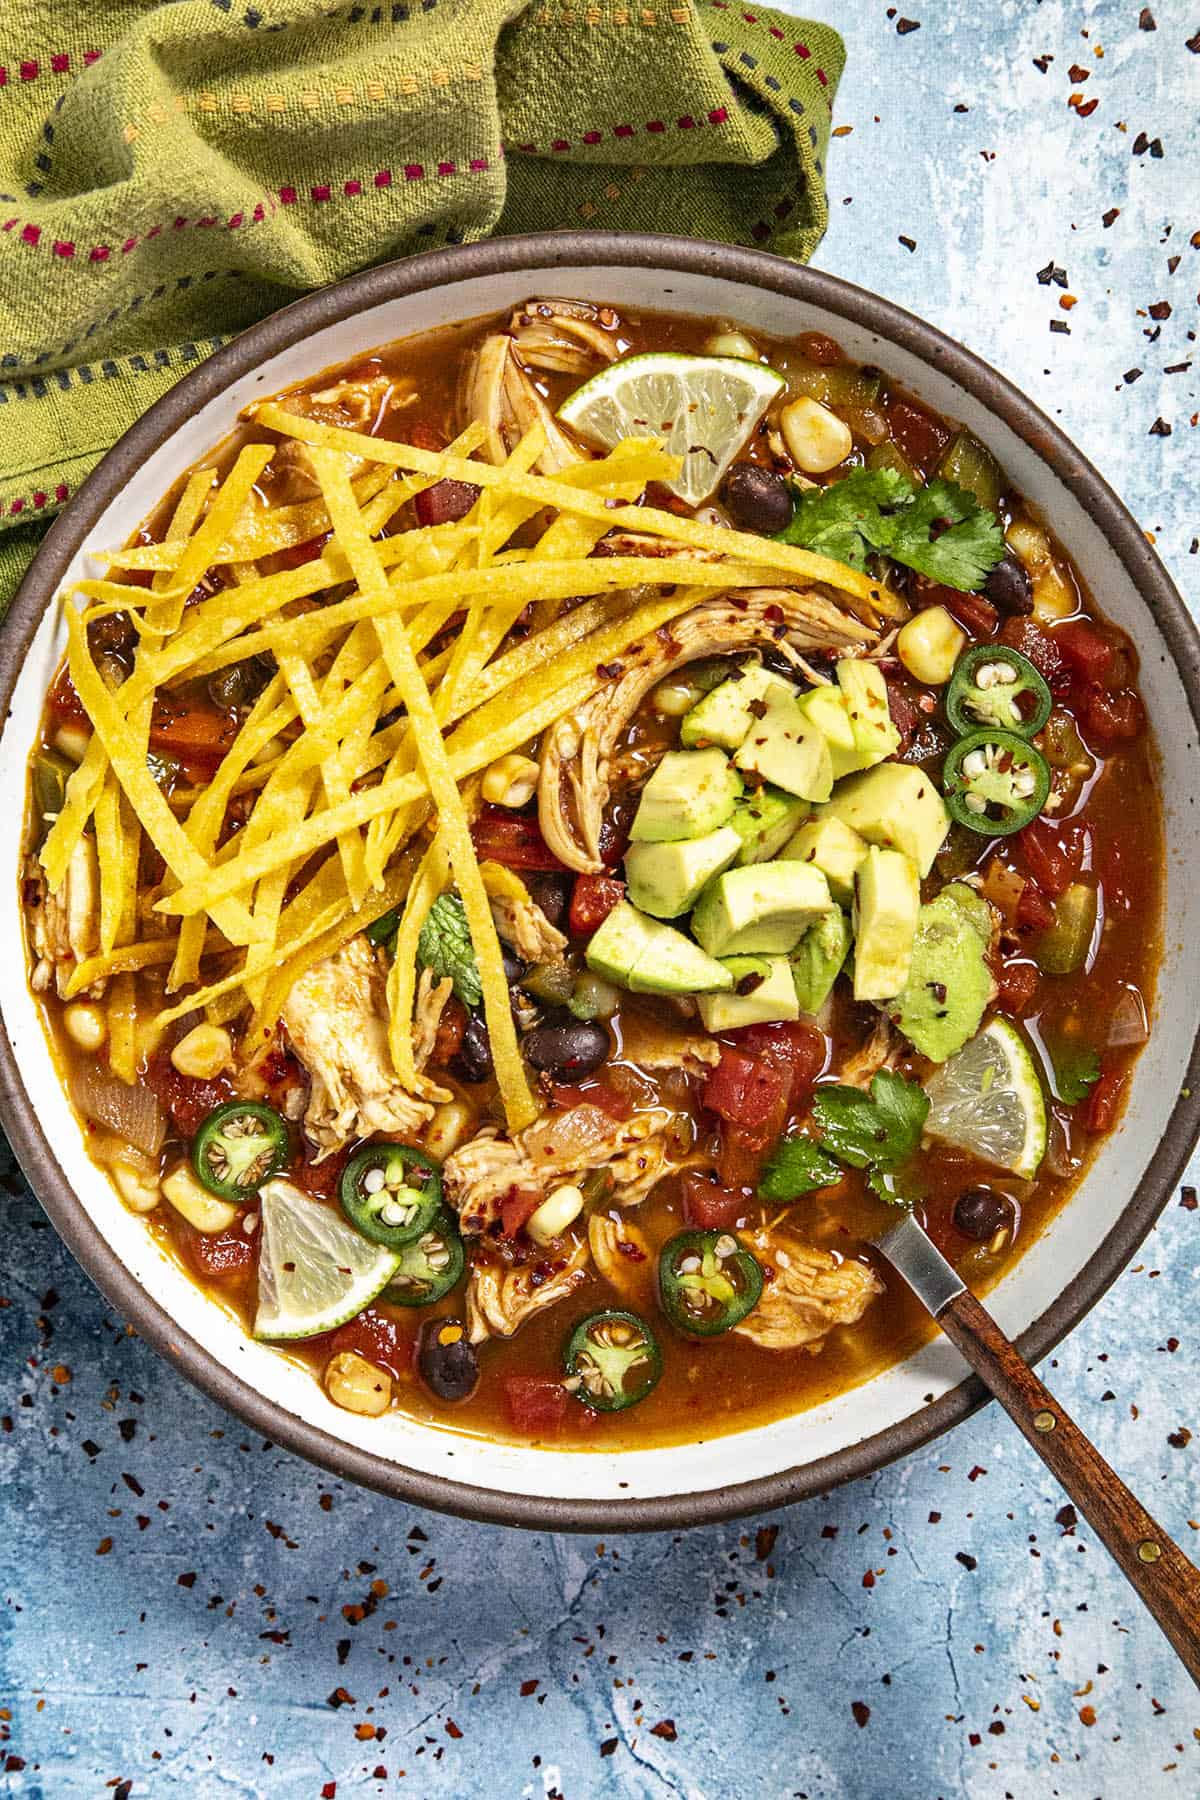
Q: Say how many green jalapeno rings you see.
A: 7